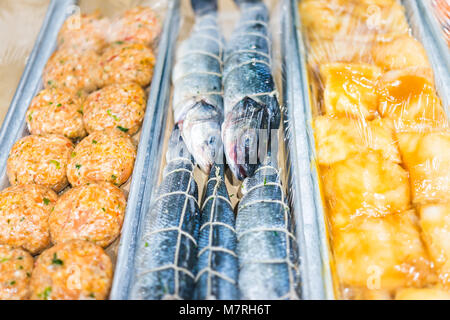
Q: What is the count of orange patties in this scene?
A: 12